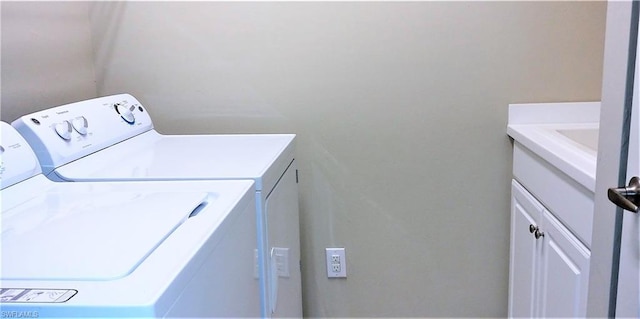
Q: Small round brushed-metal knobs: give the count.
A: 2